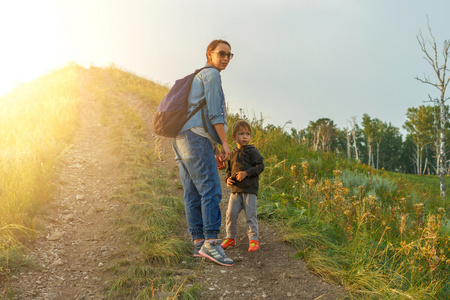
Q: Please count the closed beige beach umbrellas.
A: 0